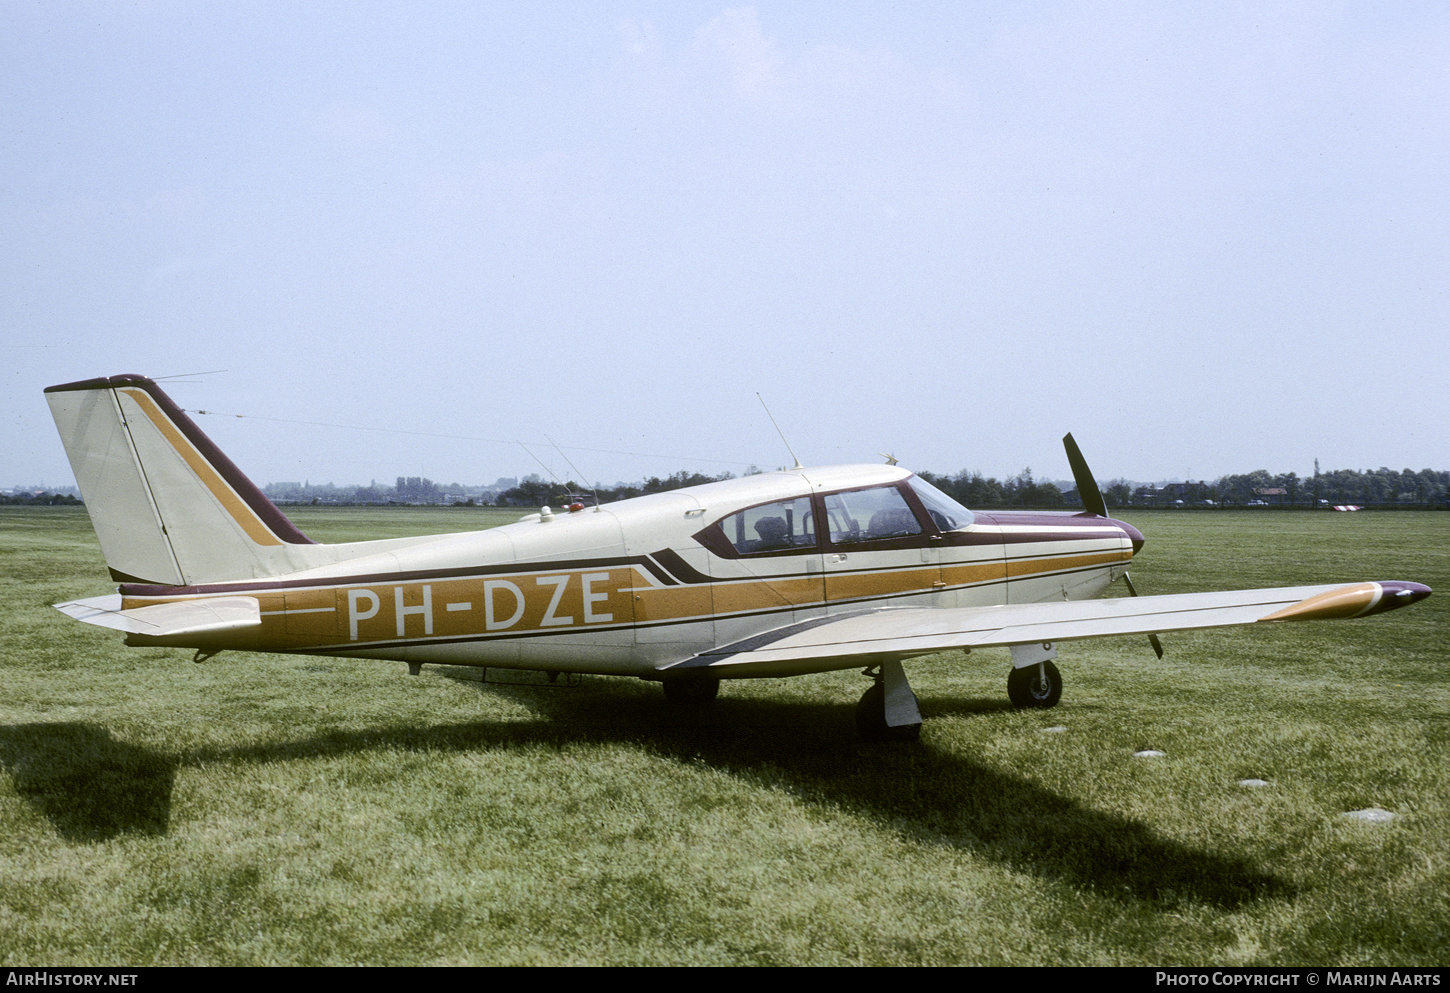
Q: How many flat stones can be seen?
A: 4